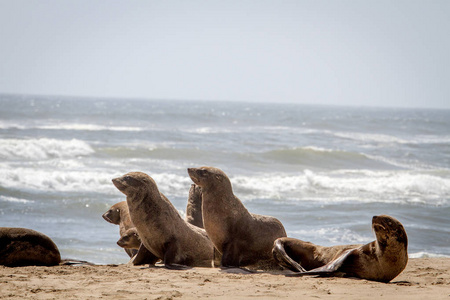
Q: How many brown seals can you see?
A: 7